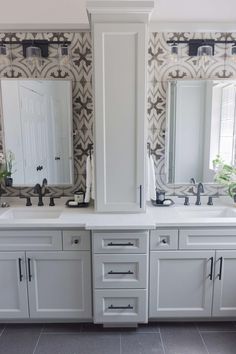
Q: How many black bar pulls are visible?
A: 8